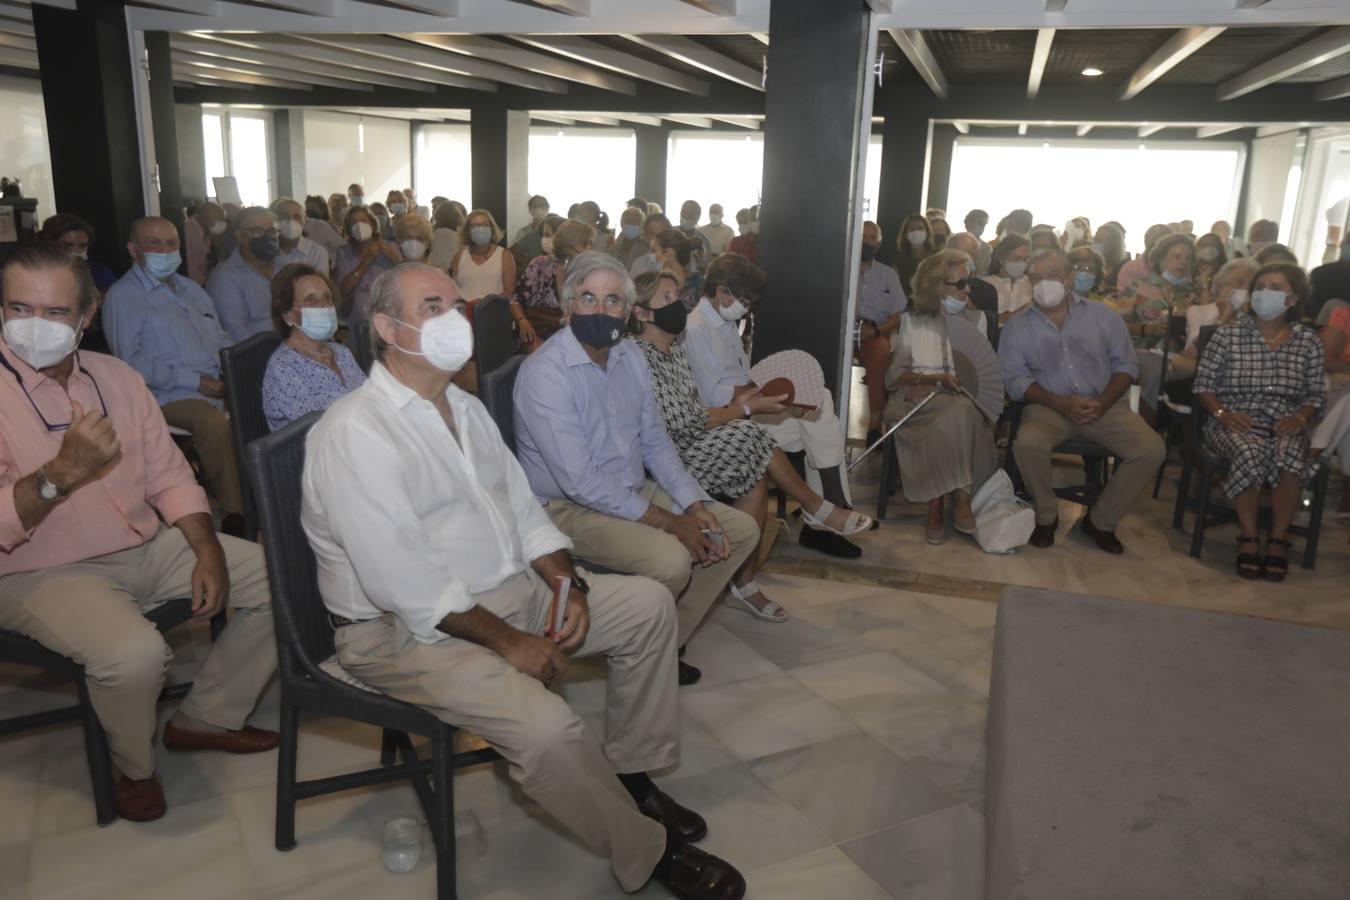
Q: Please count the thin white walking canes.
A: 1